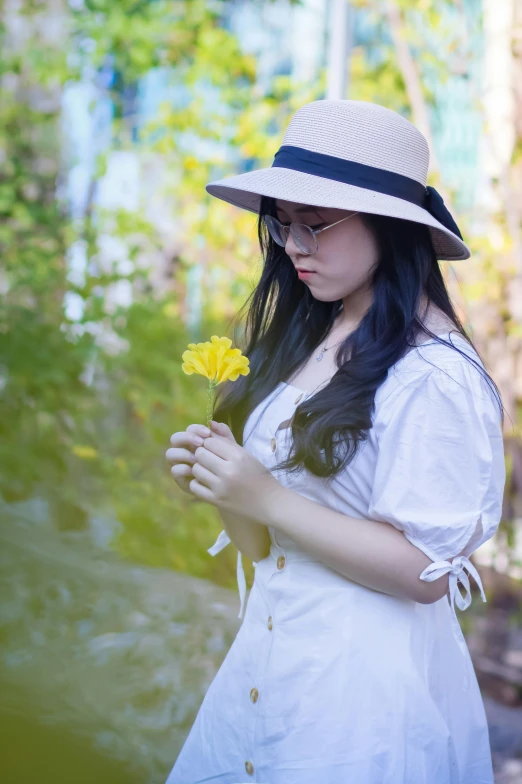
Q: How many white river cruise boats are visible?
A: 0